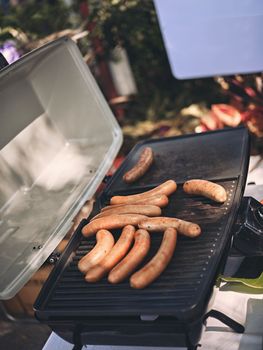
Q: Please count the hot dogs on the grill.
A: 11